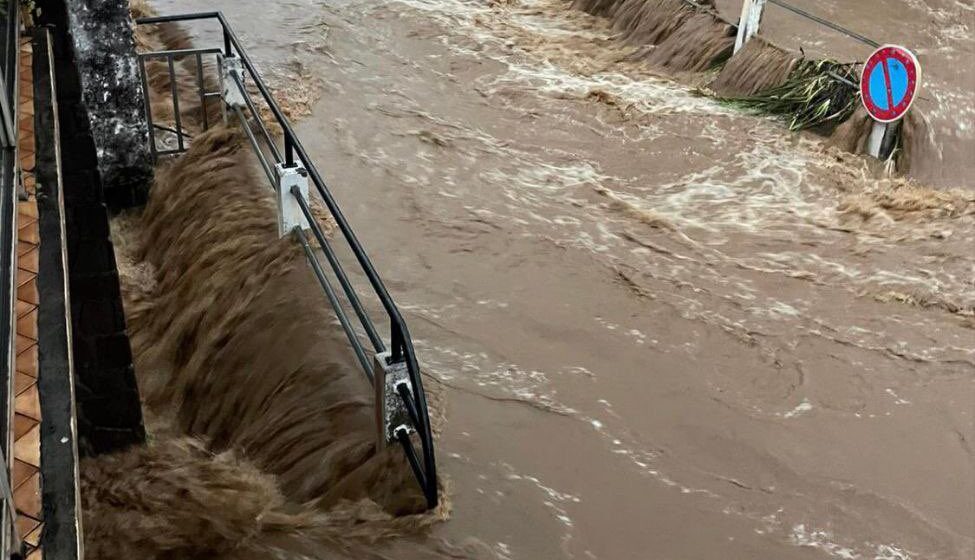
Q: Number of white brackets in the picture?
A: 3